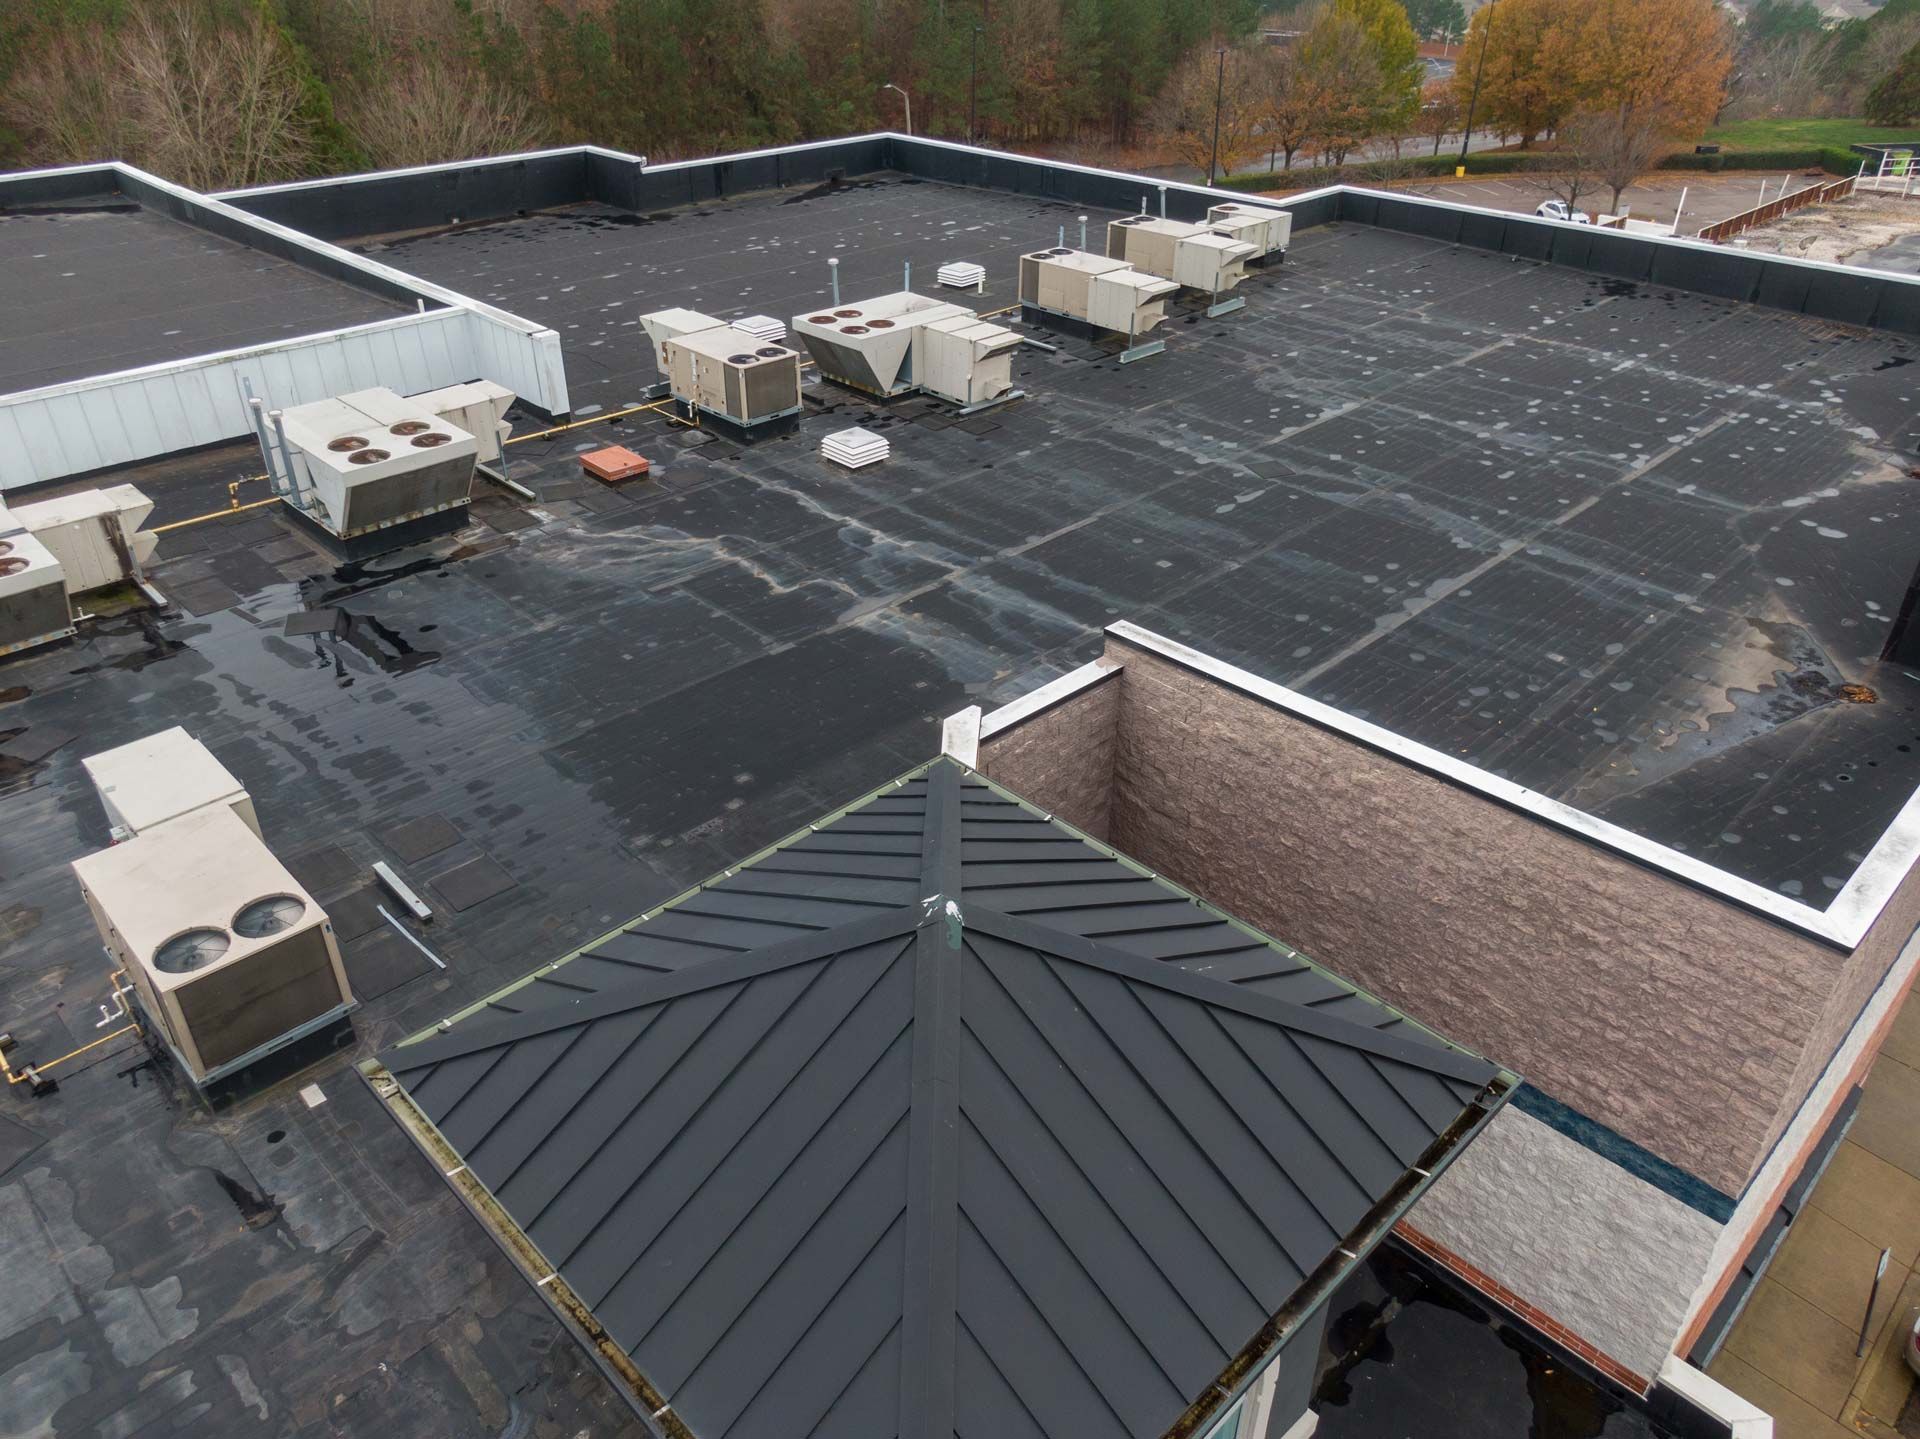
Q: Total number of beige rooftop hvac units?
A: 8